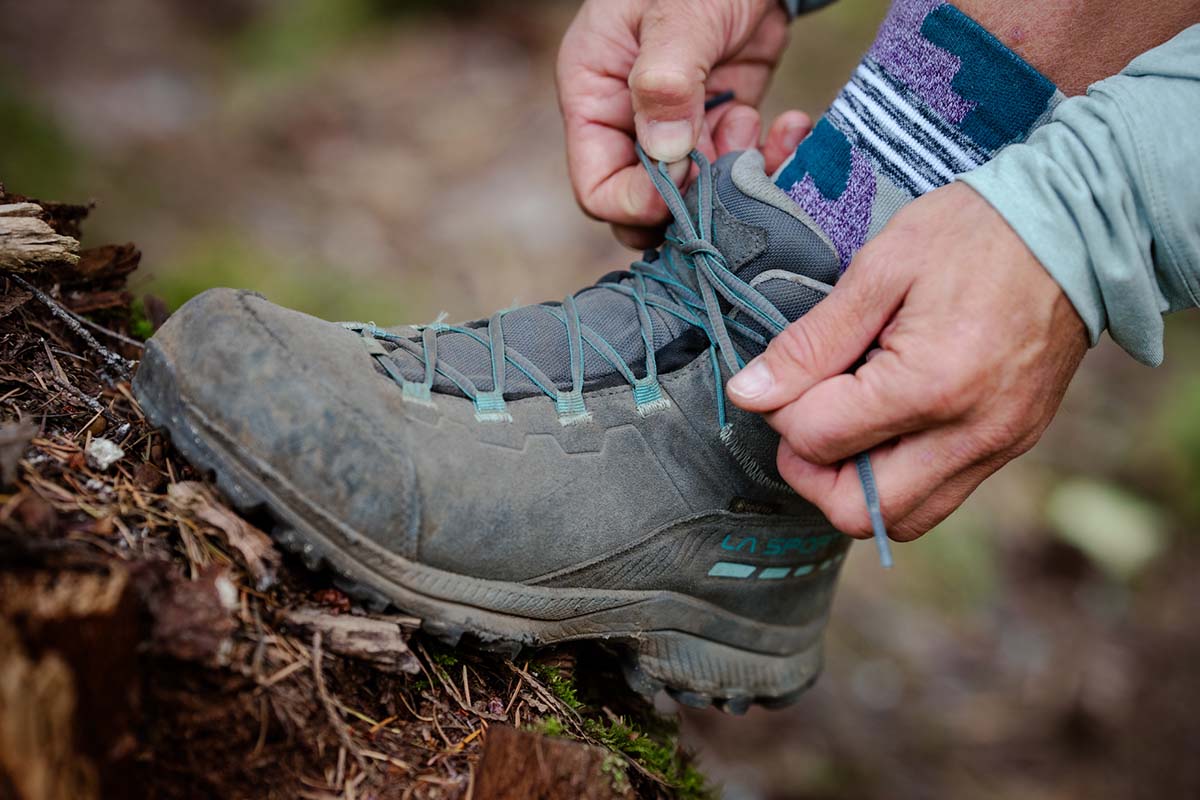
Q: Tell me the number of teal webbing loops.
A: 4